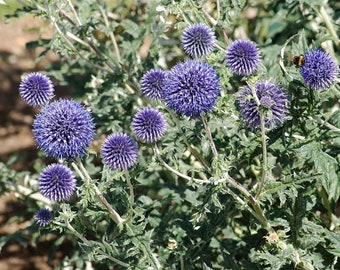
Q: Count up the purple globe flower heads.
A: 12